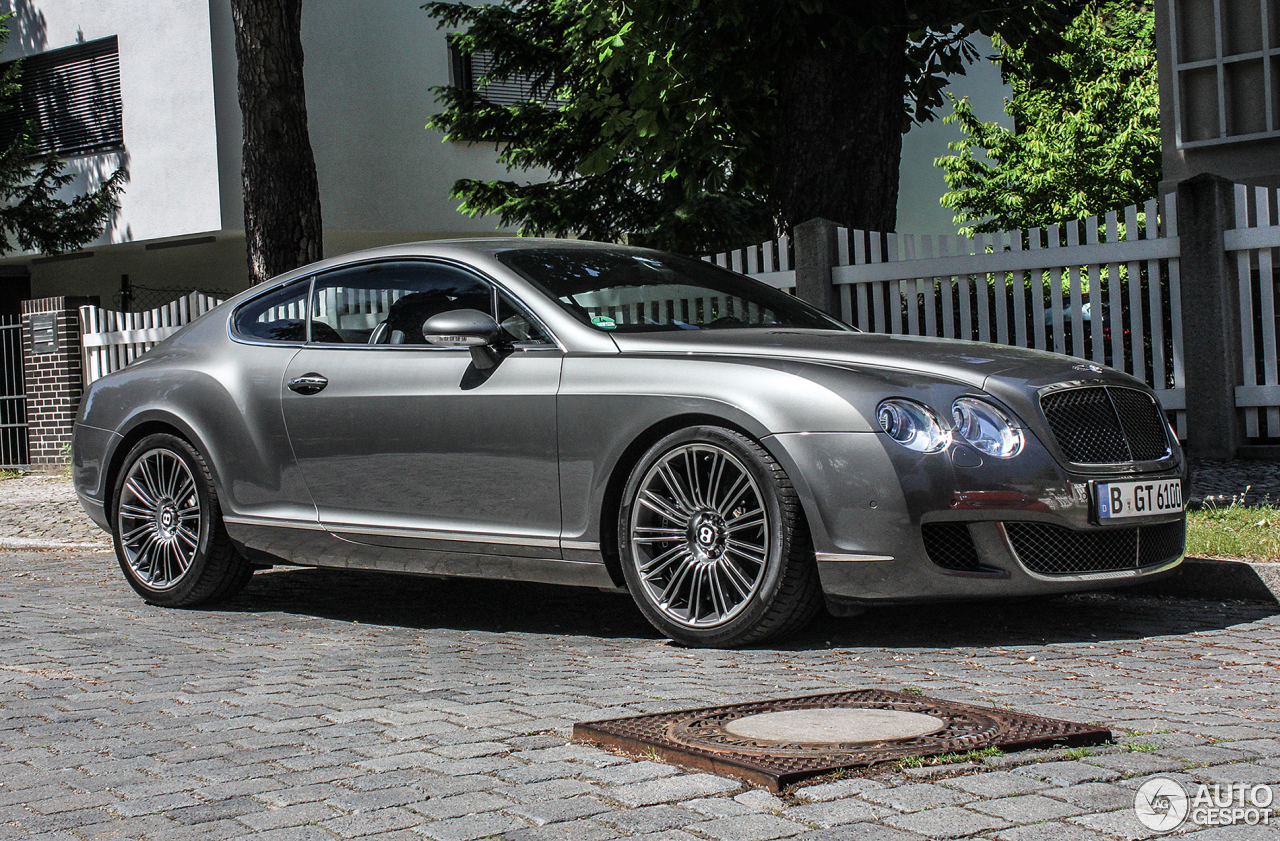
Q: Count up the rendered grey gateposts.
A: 2